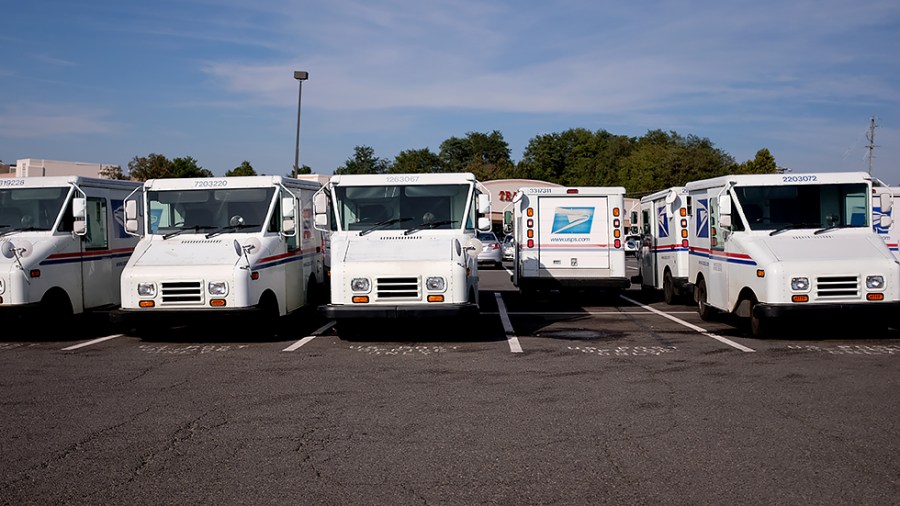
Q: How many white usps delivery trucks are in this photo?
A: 7